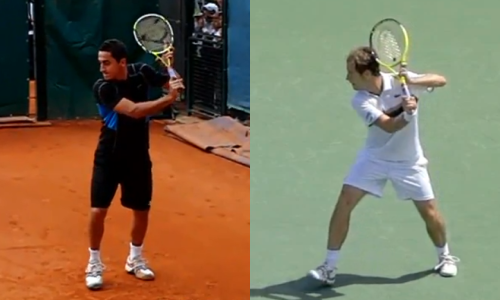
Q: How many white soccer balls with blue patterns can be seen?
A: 0